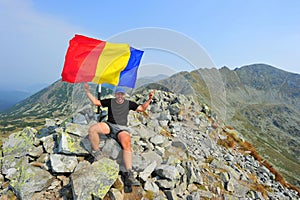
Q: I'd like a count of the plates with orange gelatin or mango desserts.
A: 0